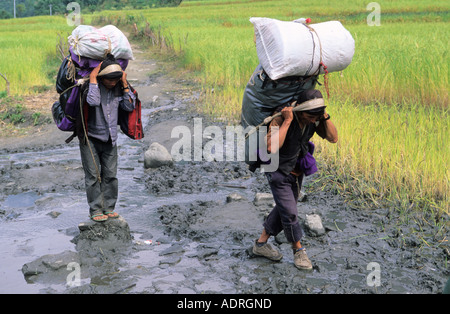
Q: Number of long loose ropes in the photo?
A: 1